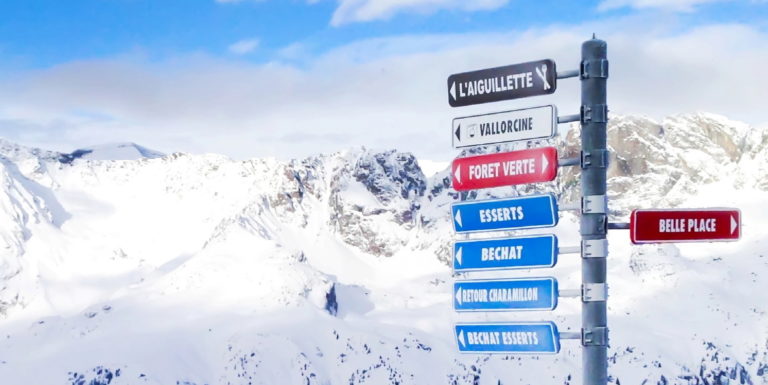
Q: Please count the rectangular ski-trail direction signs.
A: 8